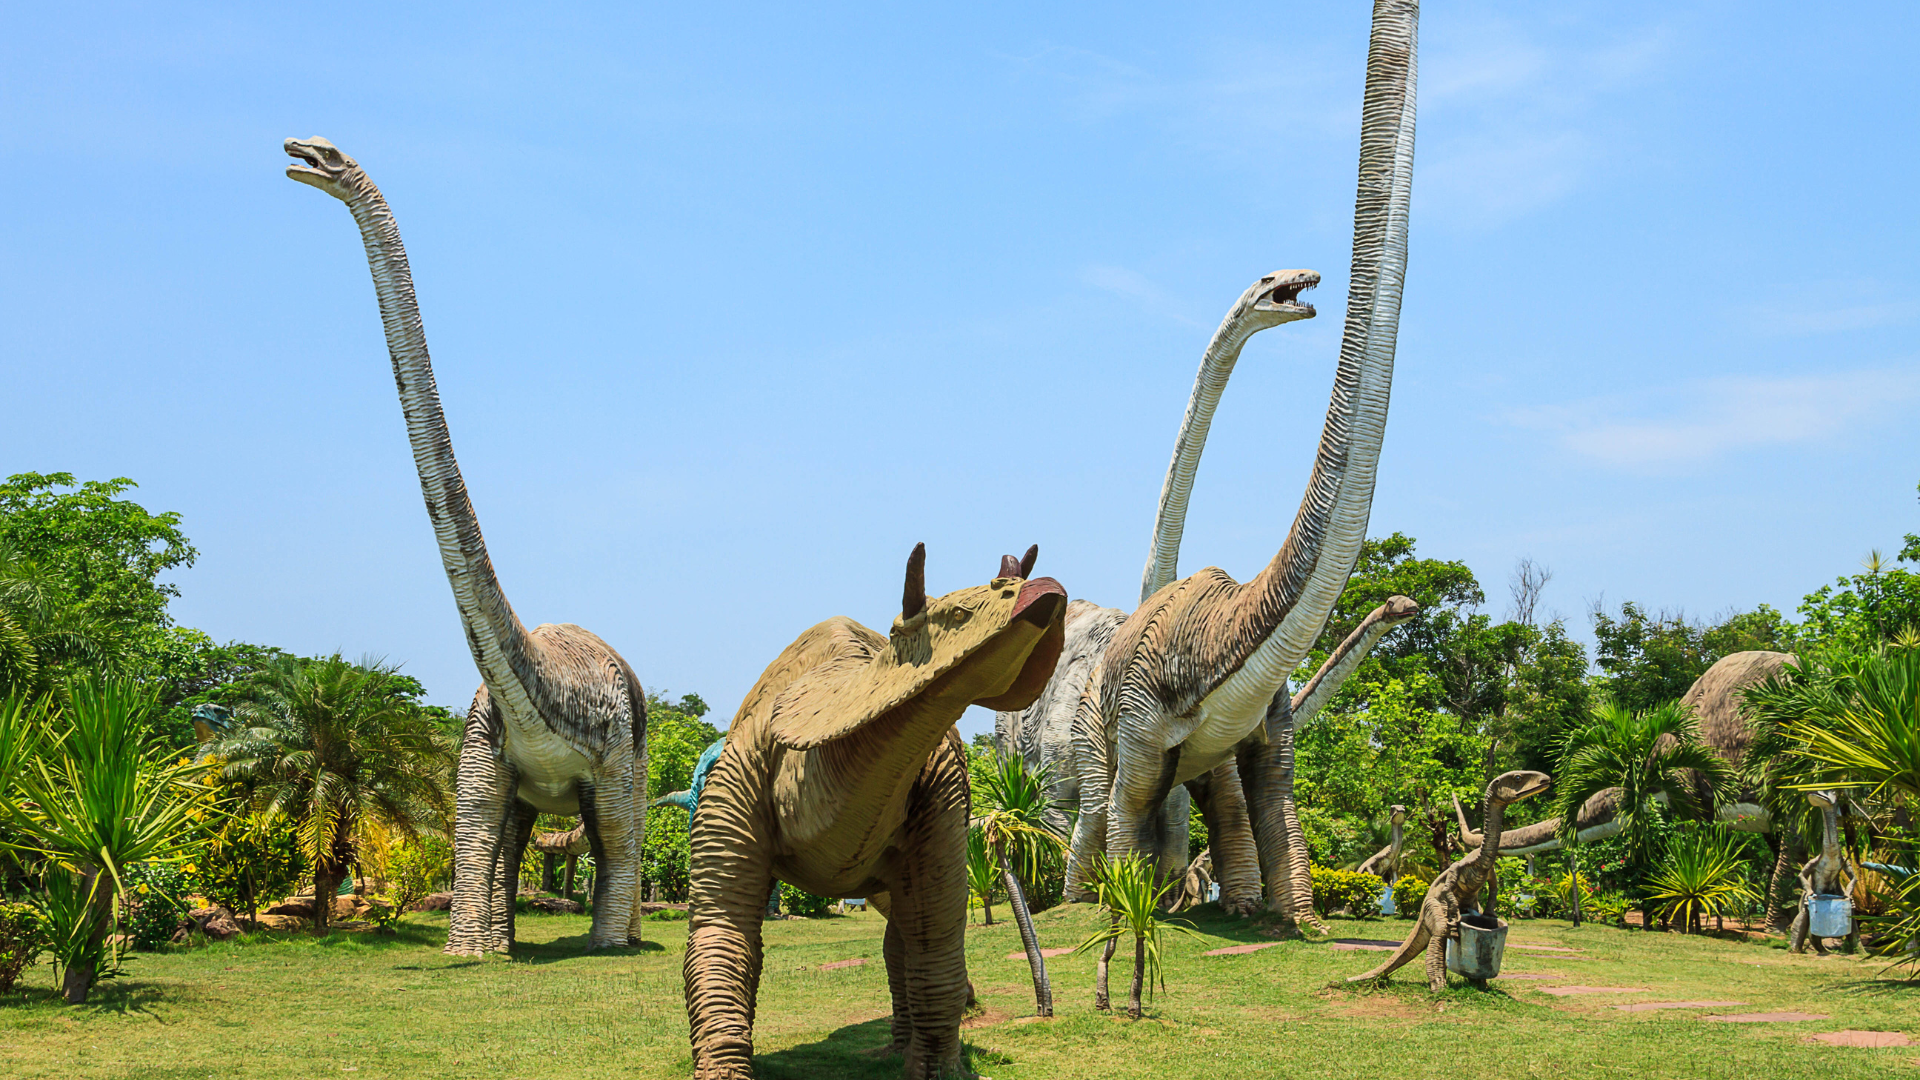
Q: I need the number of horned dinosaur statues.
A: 1